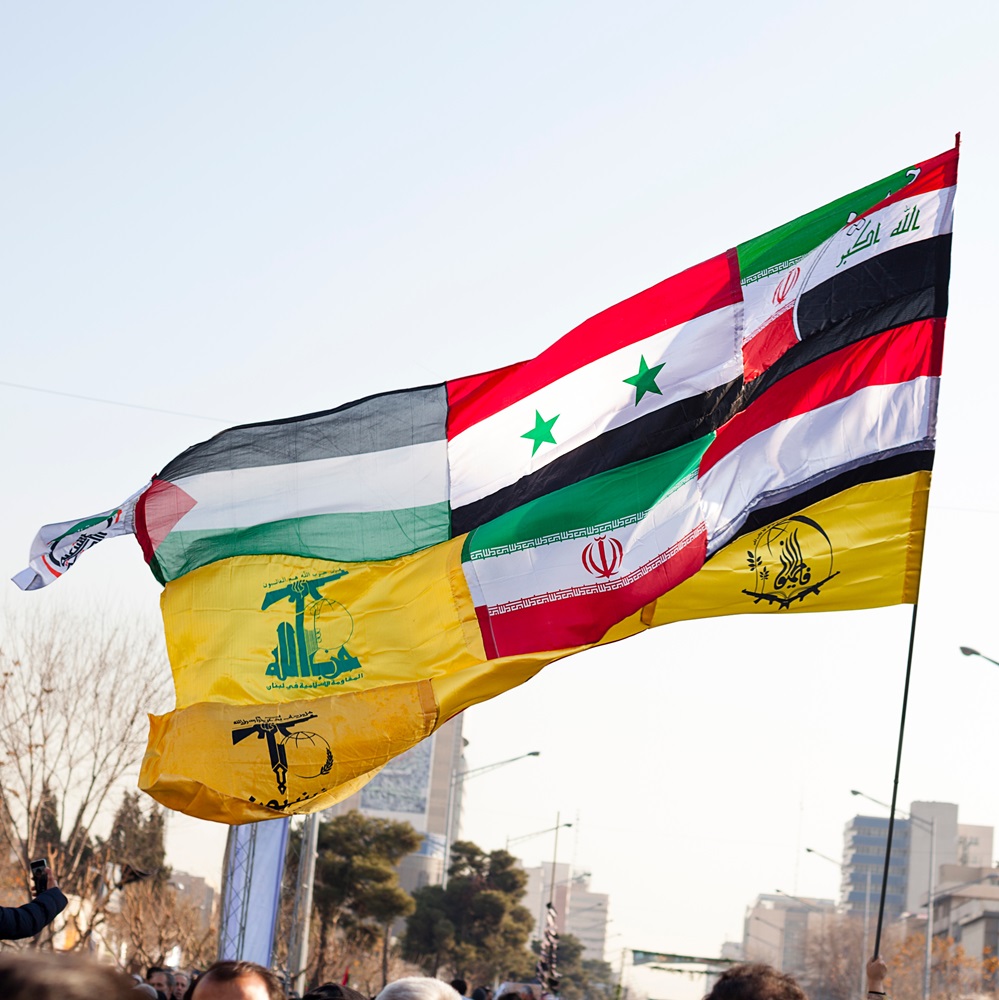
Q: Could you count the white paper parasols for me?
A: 0